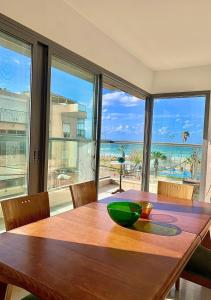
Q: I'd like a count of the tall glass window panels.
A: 4